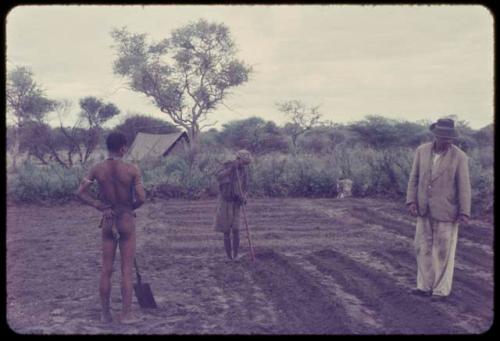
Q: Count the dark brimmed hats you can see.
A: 1